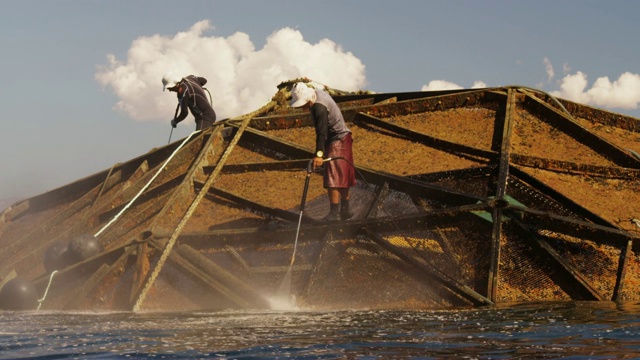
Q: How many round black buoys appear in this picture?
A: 3